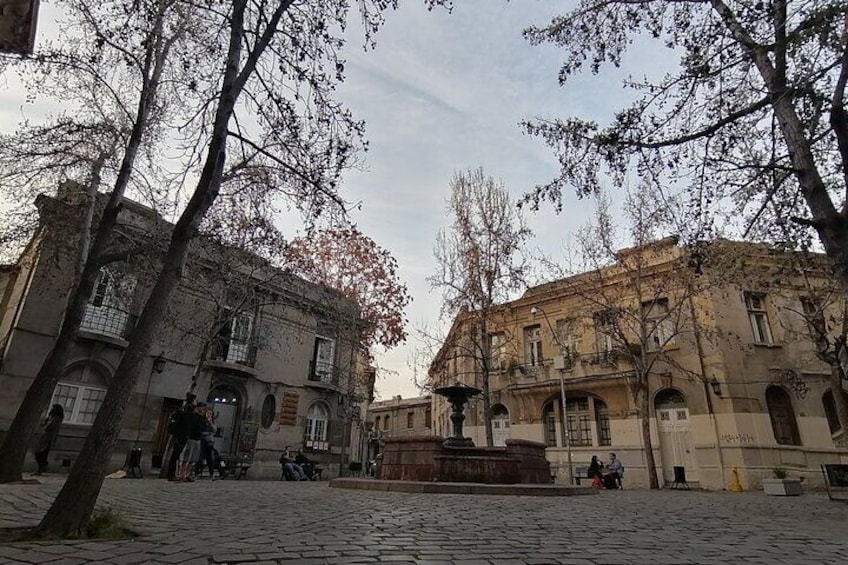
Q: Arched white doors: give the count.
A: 2